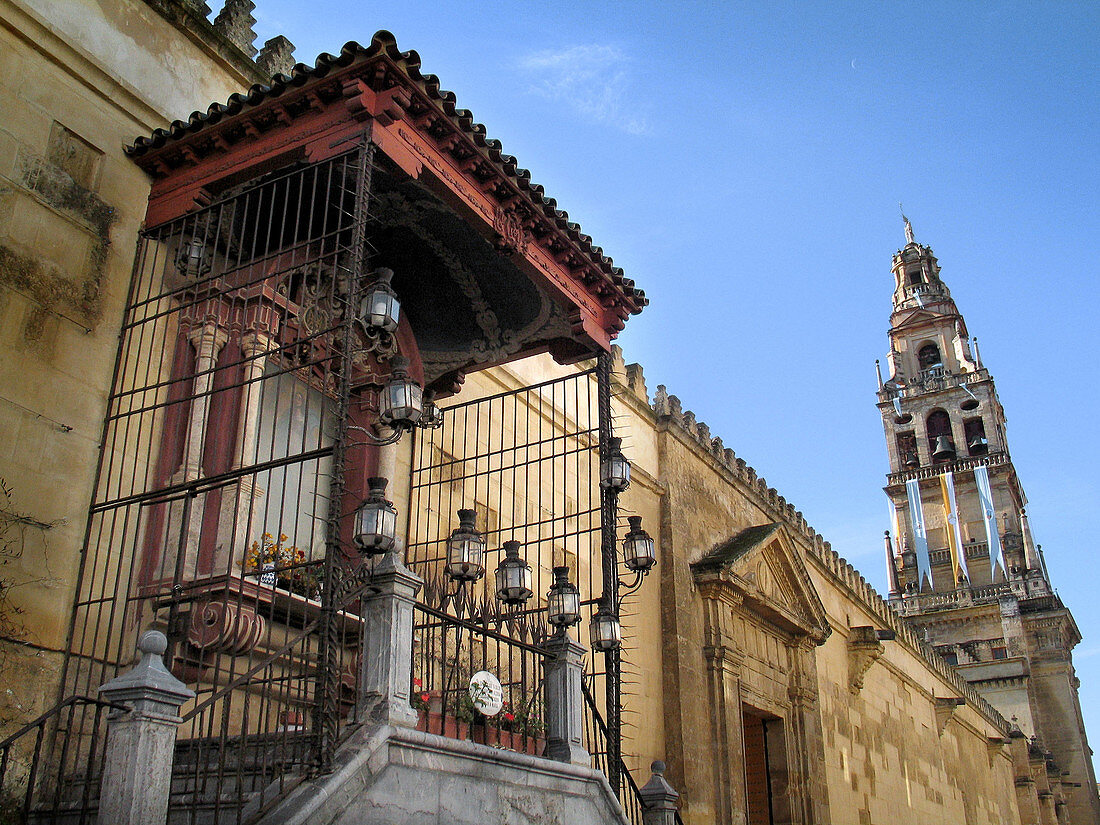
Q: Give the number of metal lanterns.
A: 11